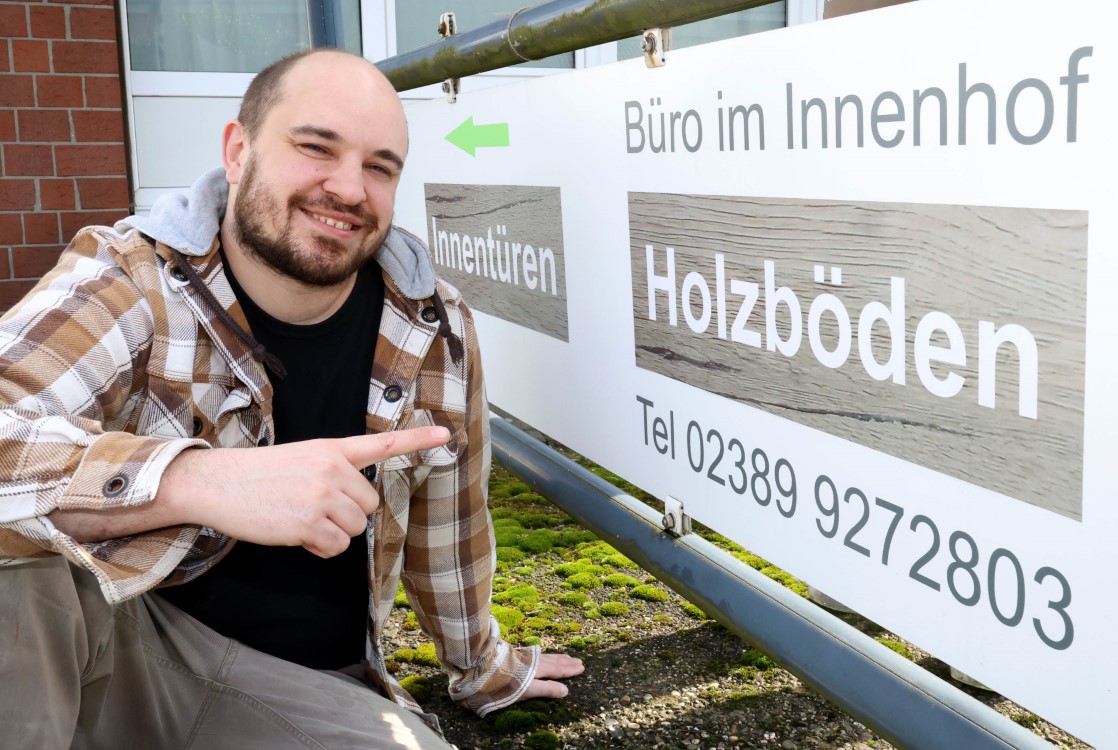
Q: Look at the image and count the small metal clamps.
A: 4